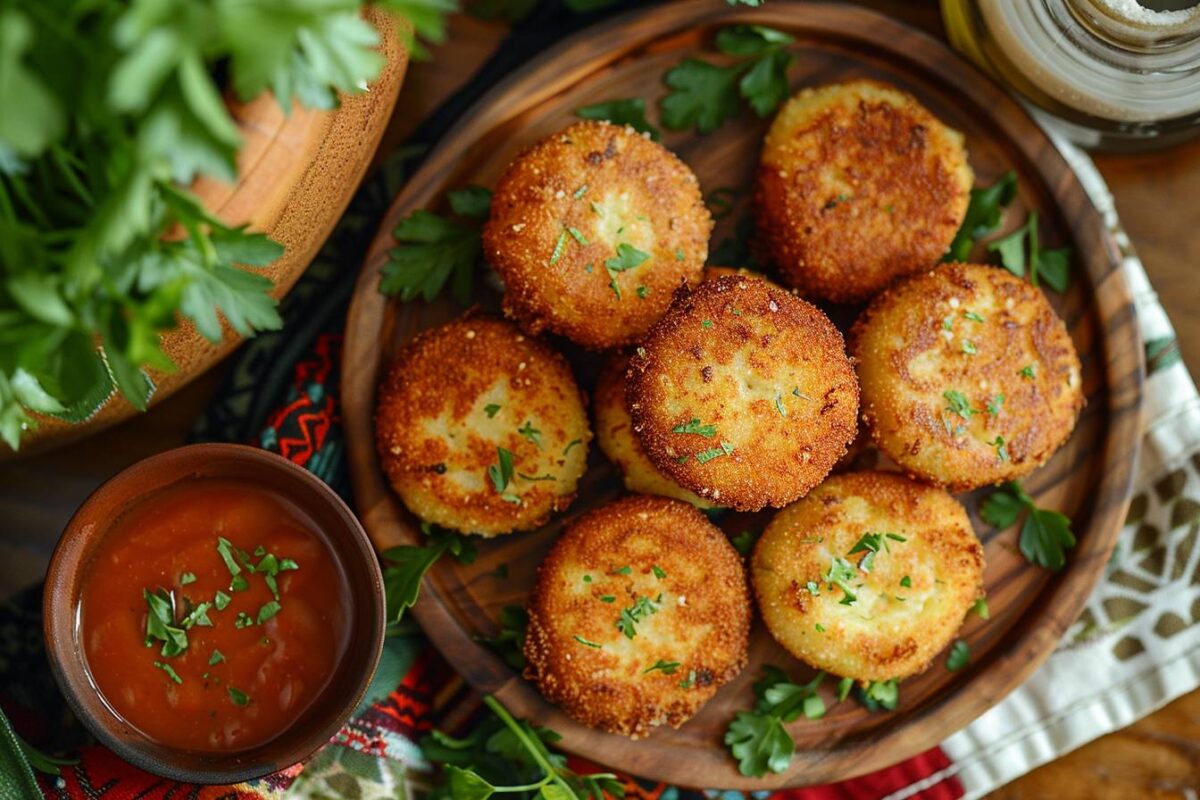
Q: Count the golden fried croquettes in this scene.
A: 8